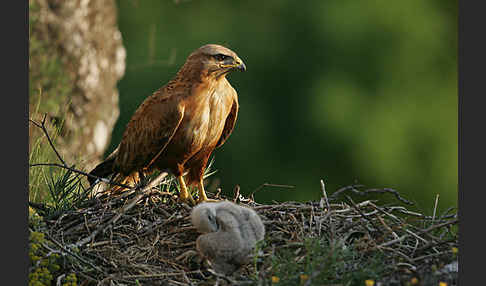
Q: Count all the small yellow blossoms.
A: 6